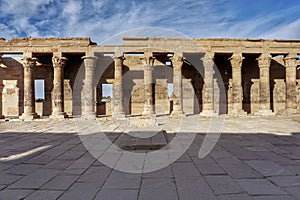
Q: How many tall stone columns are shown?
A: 10